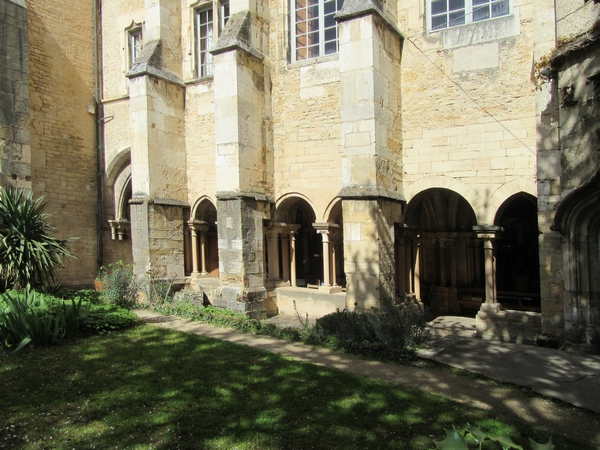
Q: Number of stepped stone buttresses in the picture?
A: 3